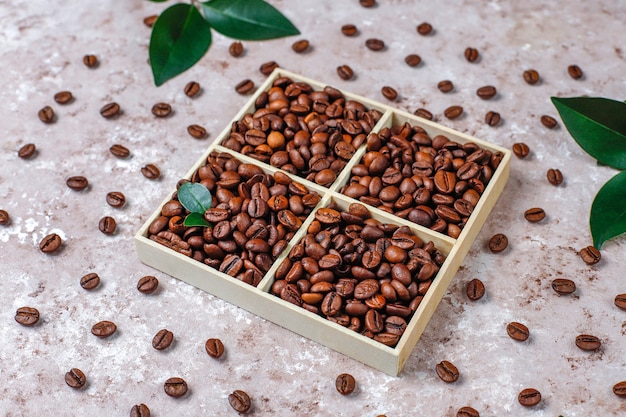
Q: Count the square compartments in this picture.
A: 4